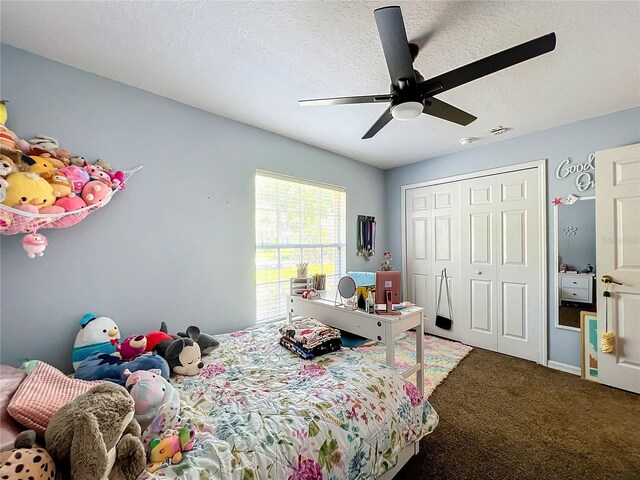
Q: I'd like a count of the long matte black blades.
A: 5